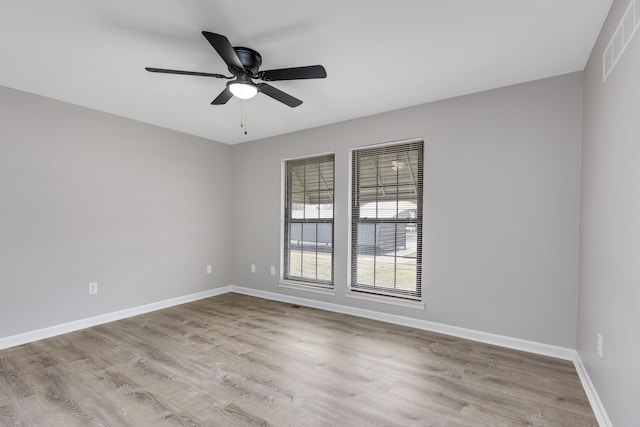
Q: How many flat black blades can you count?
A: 5